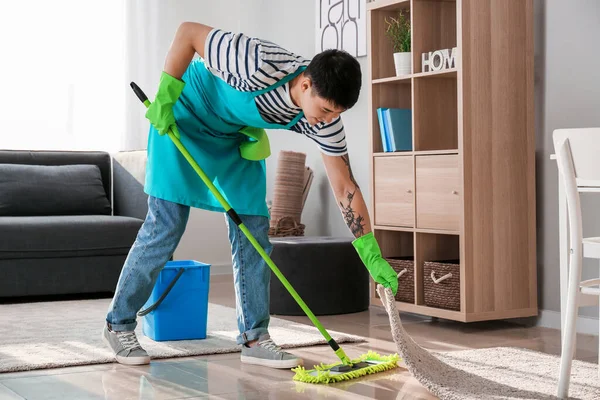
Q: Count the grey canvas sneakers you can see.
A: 2